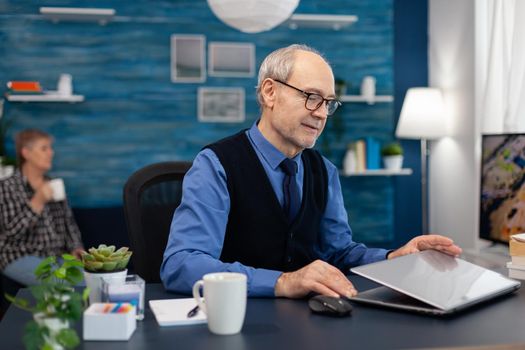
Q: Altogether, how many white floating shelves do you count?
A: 5